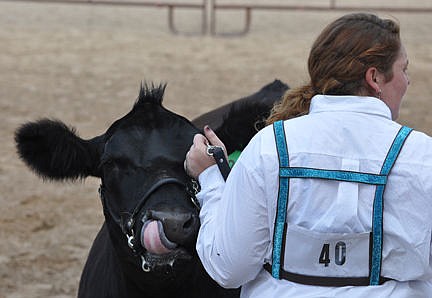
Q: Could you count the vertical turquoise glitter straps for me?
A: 2